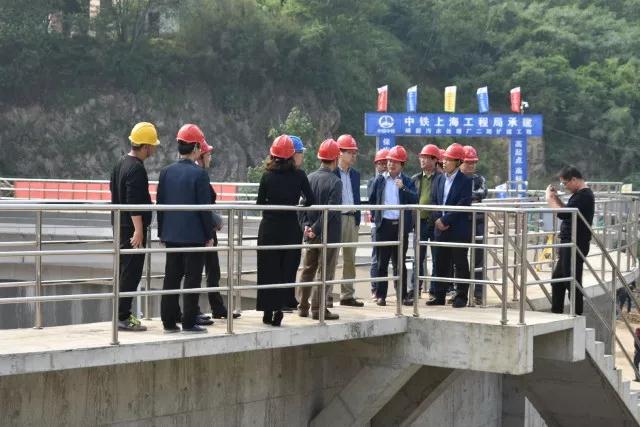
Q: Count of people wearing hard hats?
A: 13